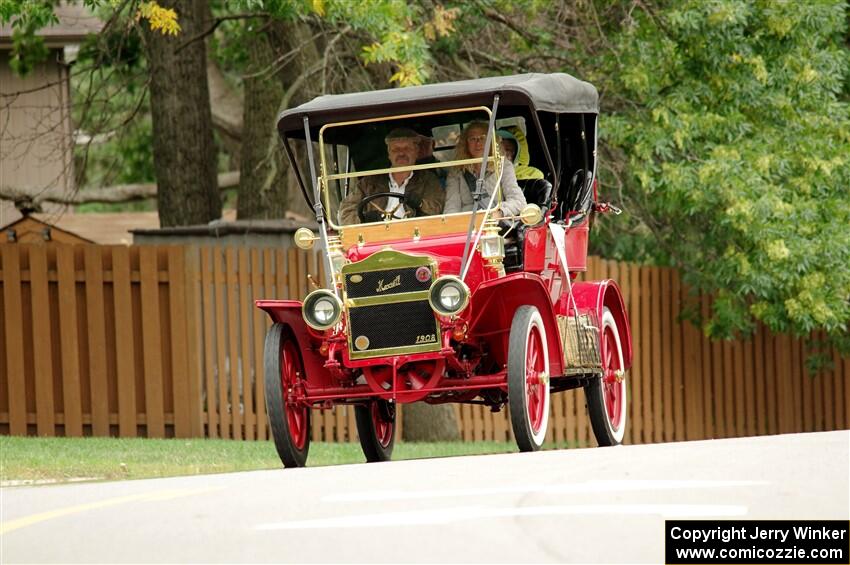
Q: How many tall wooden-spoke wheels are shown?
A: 4